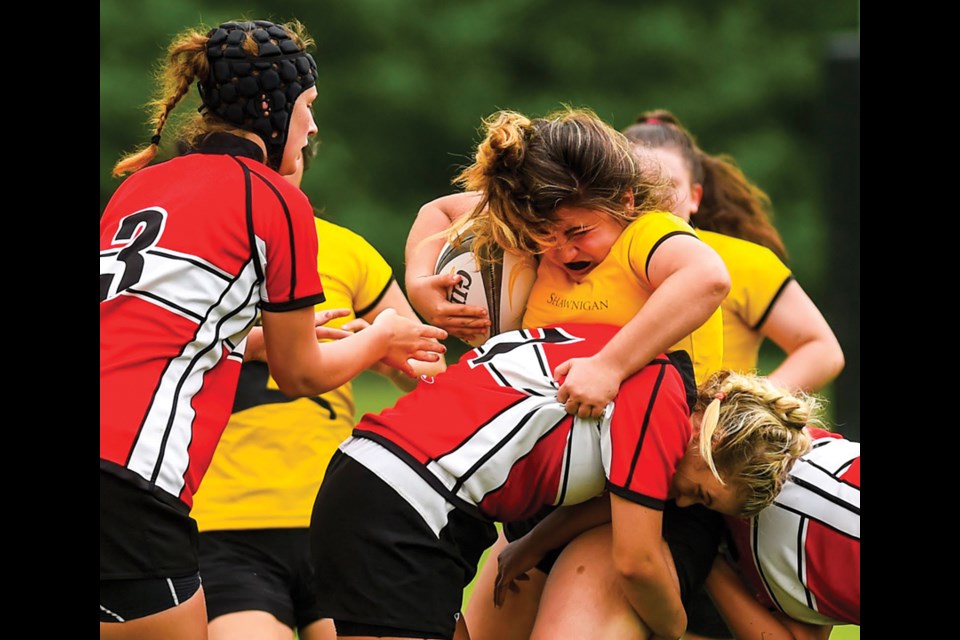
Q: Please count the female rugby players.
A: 6